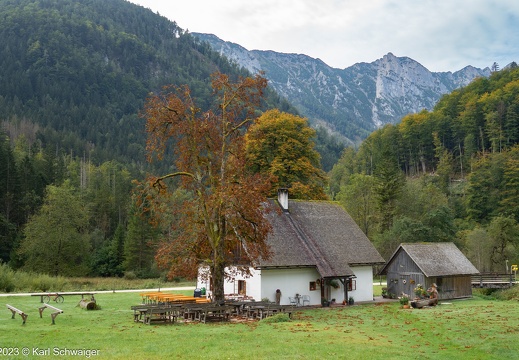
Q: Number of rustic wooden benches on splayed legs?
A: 2